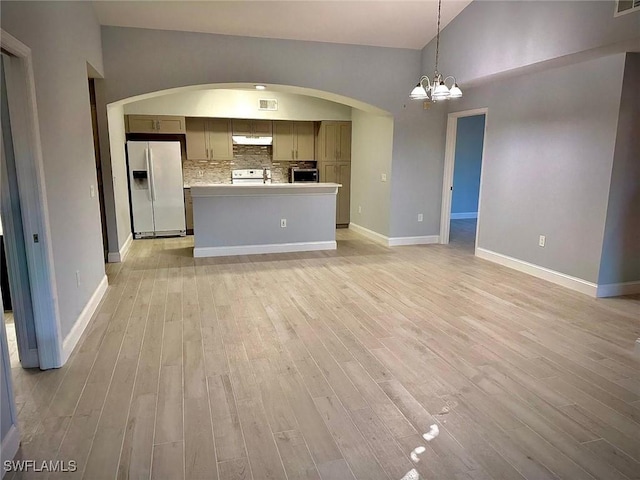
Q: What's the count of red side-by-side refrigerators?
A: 0